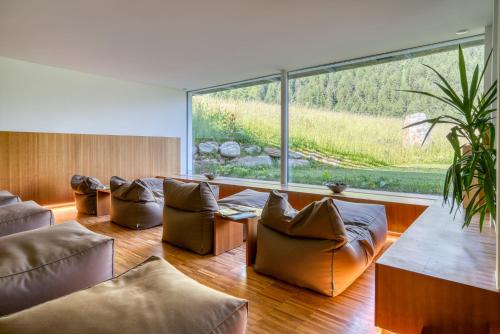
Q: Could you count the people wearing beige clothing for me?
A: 0